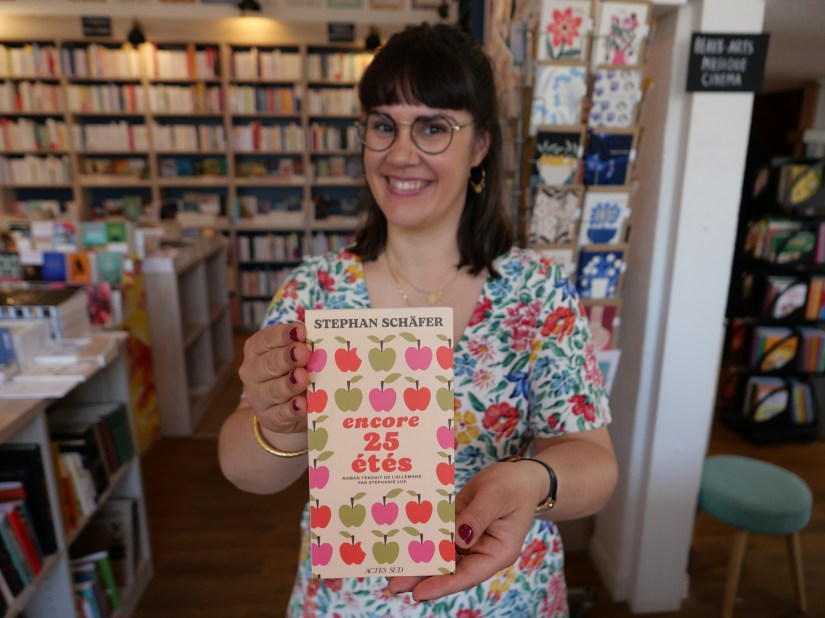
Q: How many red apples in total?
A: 9